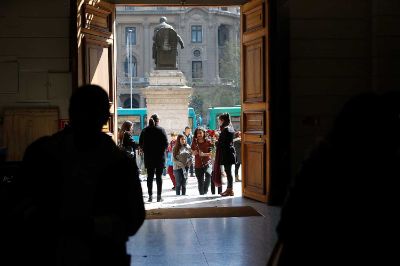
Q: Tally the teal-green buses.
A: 2